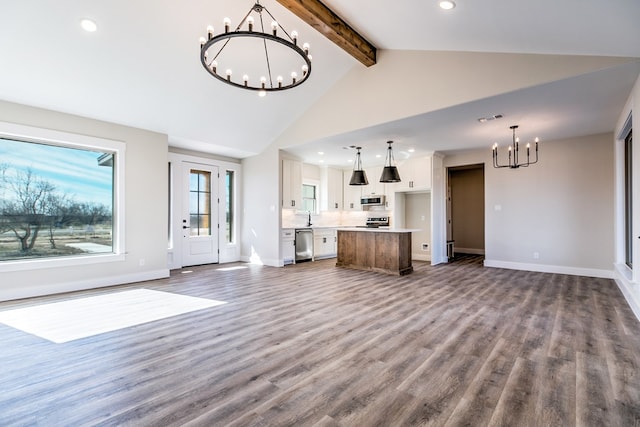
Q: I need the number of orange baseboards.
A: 0